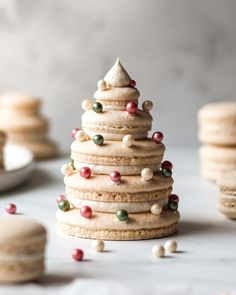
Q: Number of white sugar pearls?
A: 11